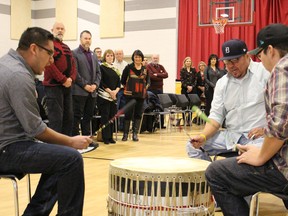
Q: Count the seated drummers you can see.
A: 3